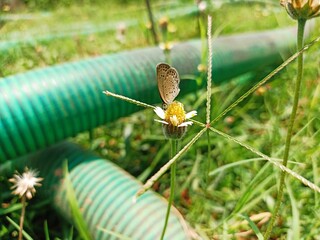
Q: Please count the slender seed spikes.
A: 5